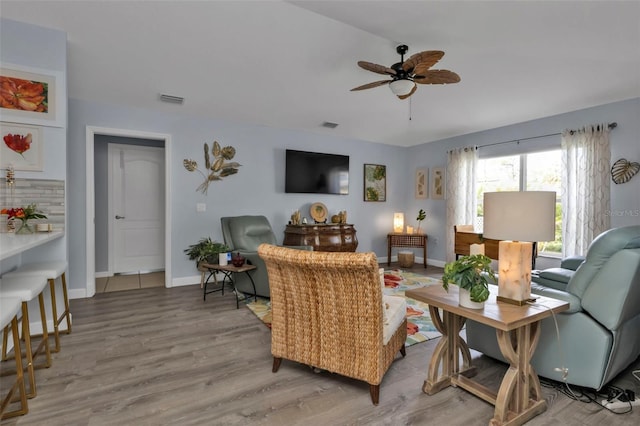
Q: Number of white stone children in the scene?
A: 0